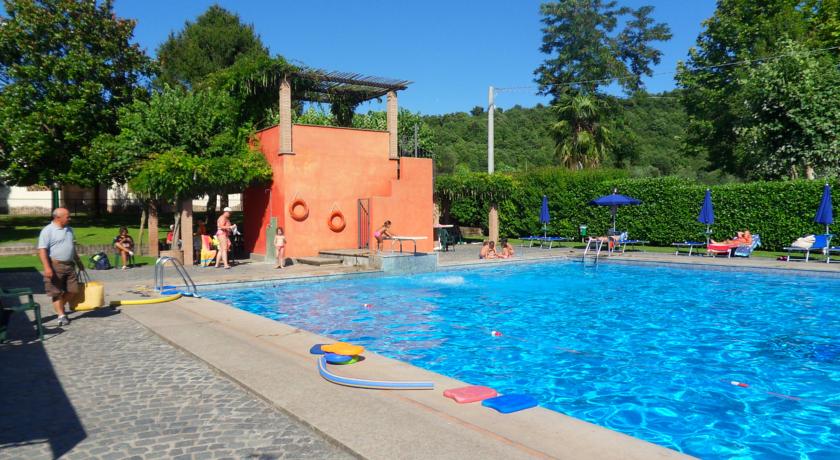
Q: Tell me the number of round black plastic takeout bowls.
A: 0